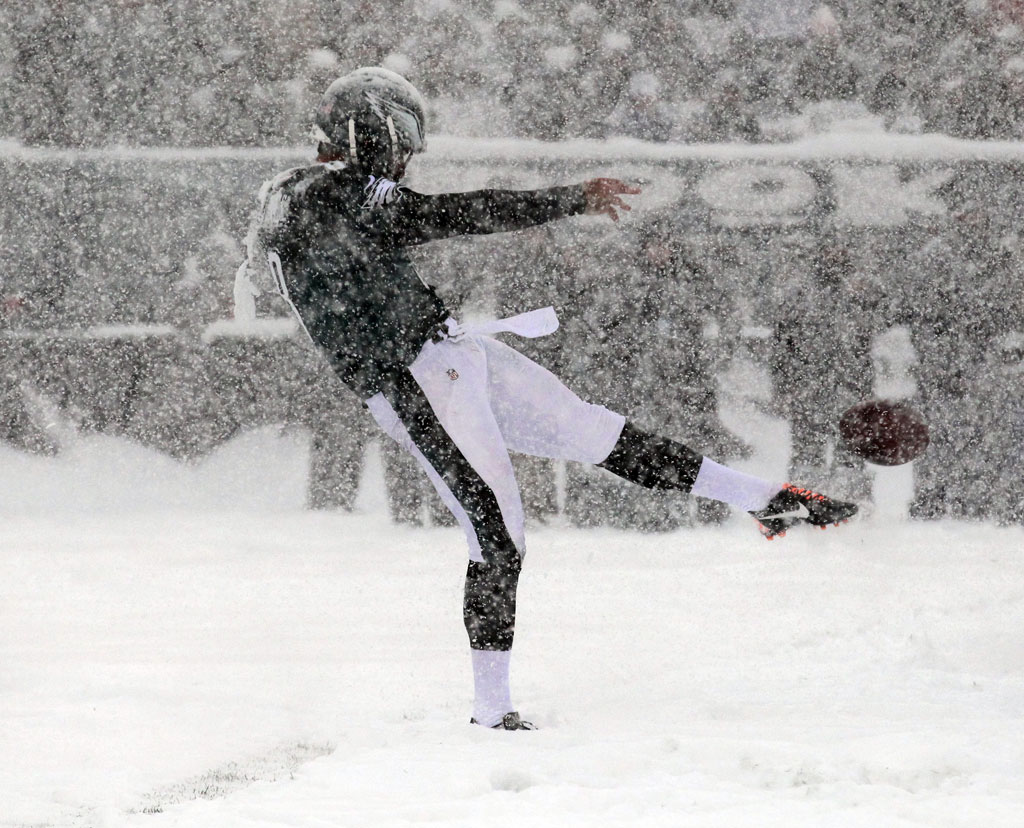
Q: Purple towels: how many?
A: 1